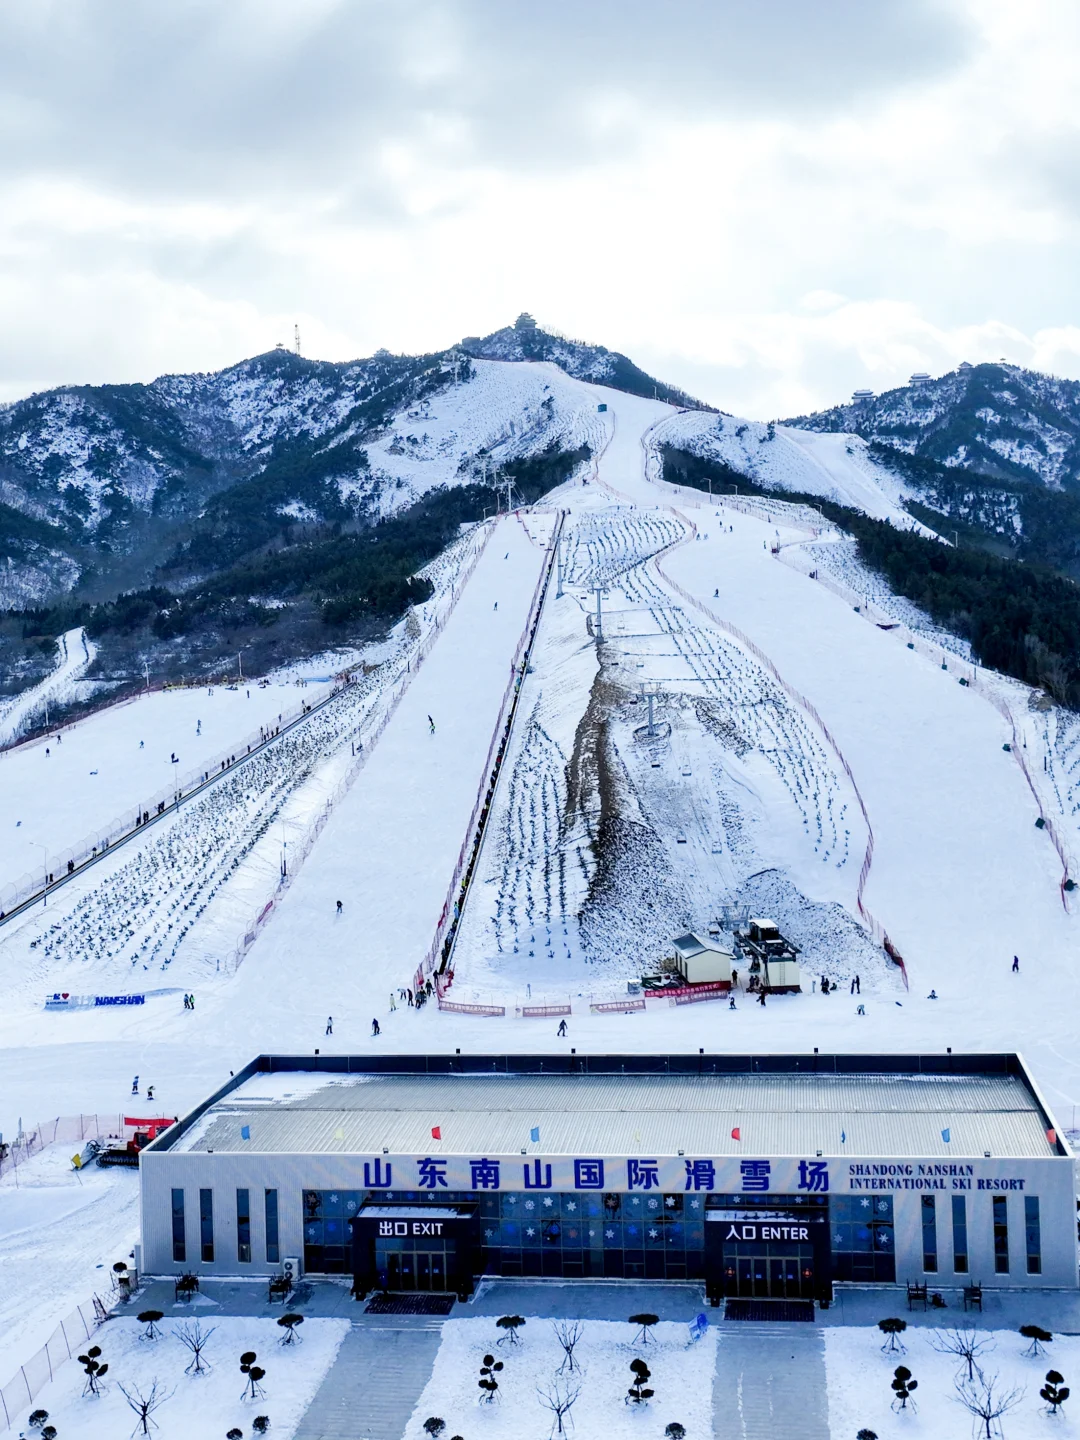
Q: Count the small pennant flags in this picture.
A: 9